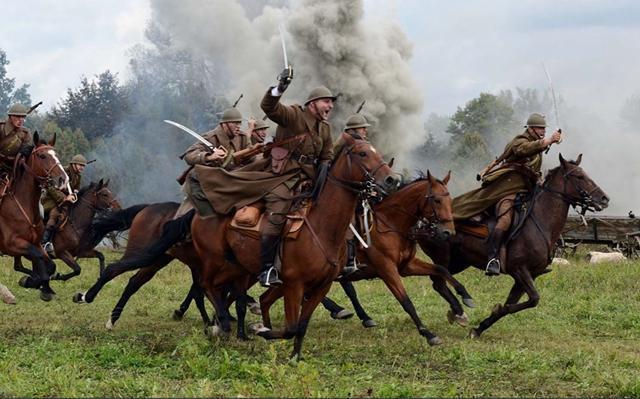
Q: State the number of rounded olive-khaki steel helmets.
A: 7